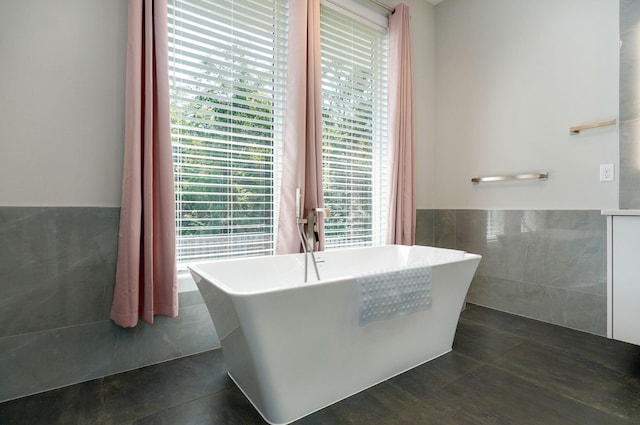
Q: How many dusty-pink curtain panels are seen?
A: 3